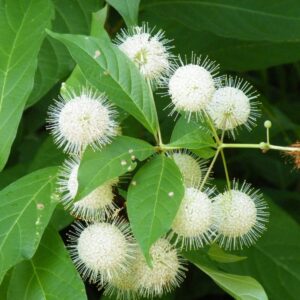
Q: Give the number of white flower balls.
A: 11